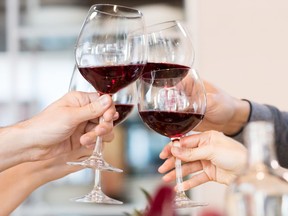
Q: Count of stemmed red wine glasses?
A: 4